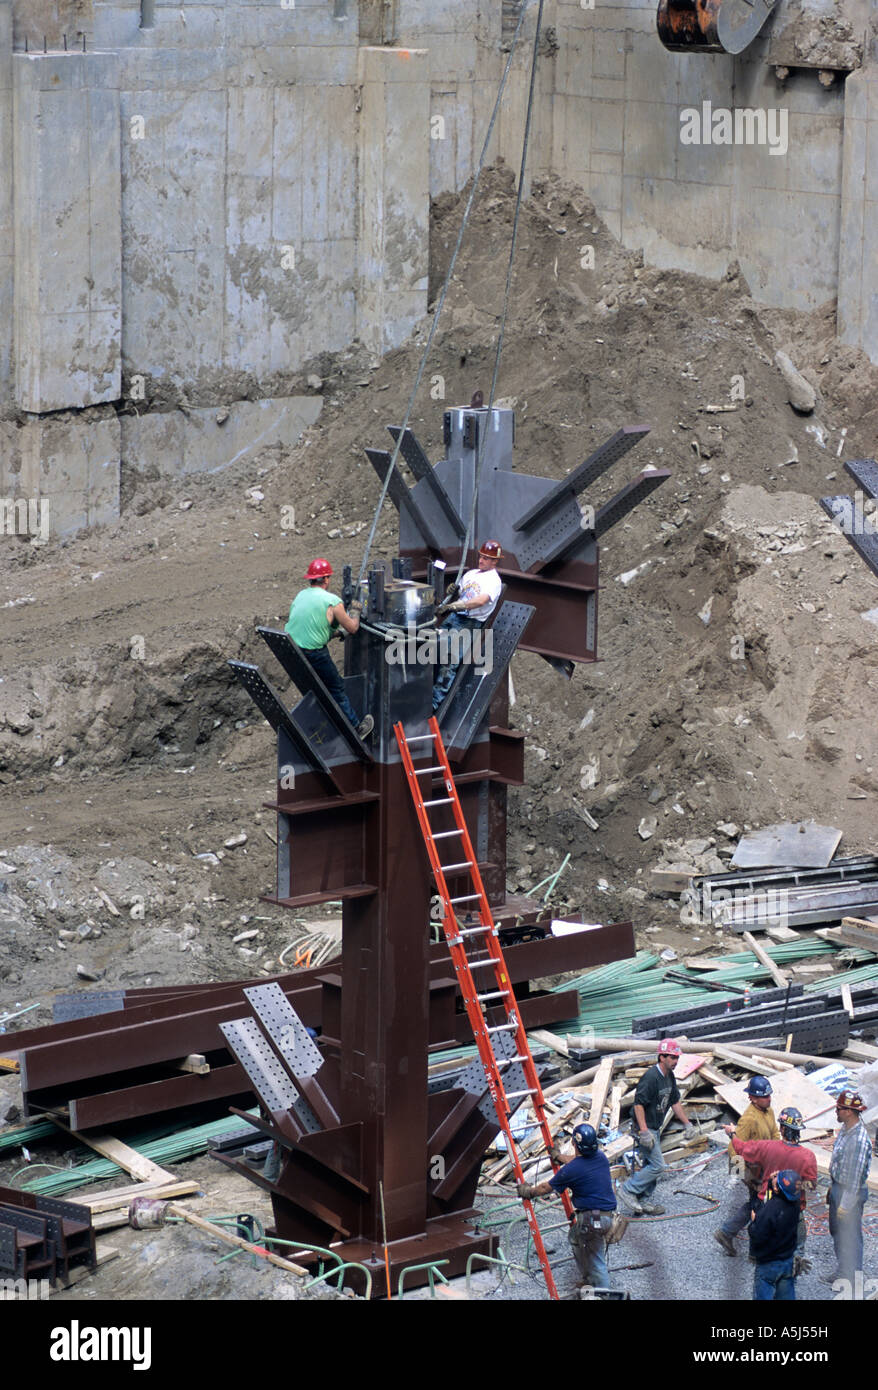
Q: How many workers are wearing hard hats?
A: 8